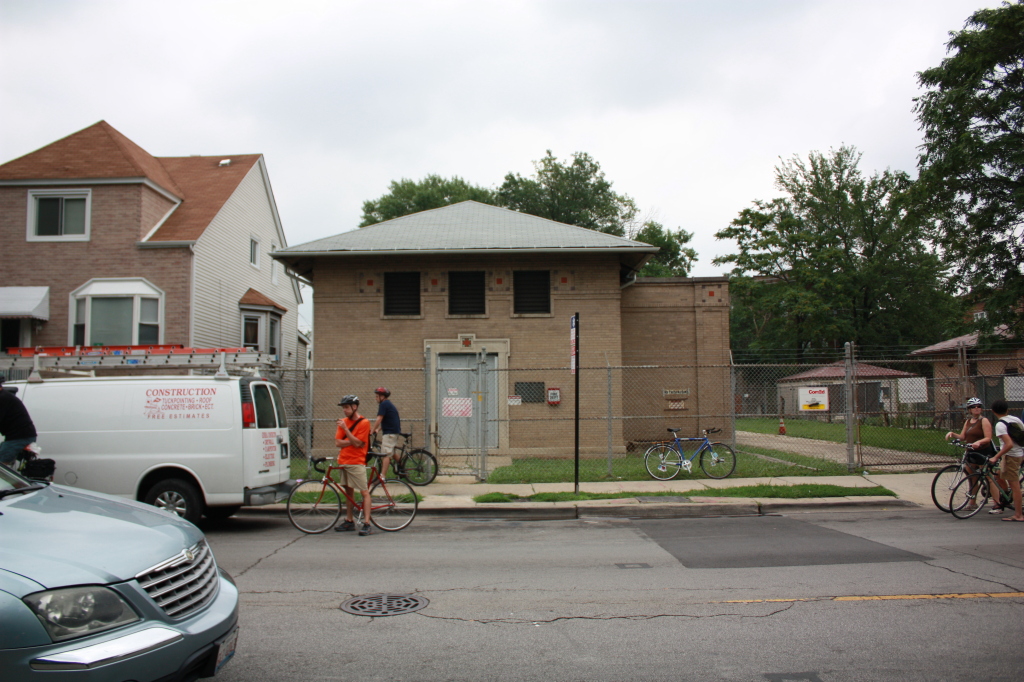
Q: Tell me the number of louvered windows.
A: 3